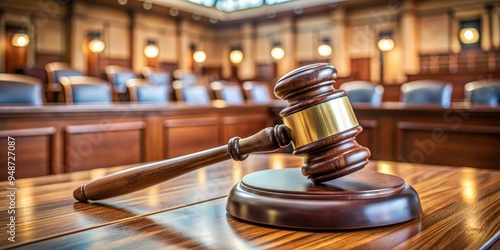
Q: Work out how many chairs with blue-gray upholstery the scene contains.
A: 13